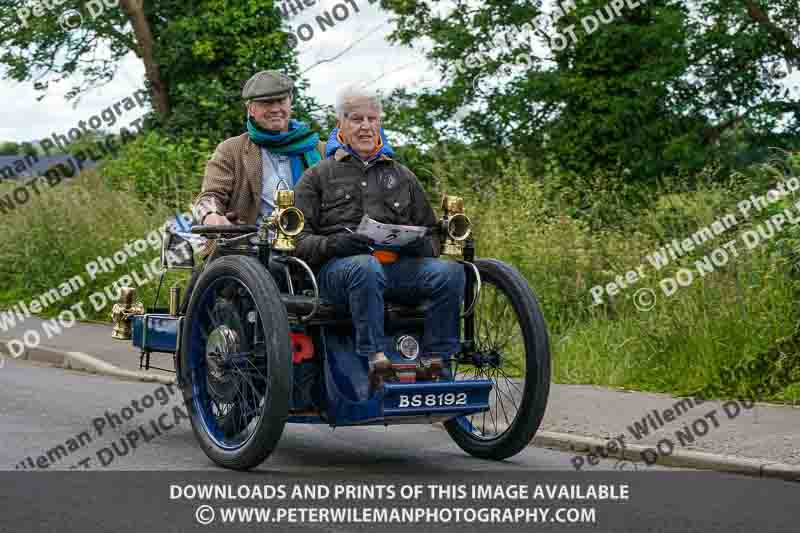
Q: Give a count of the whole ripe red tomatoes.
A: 0